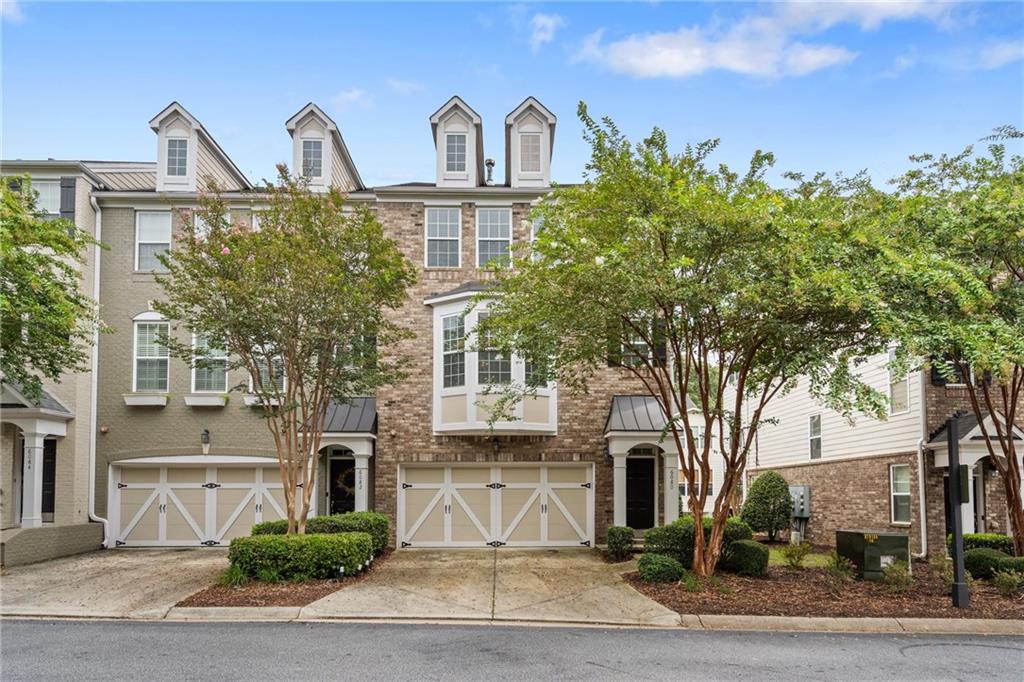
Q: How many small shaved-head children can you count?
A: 0